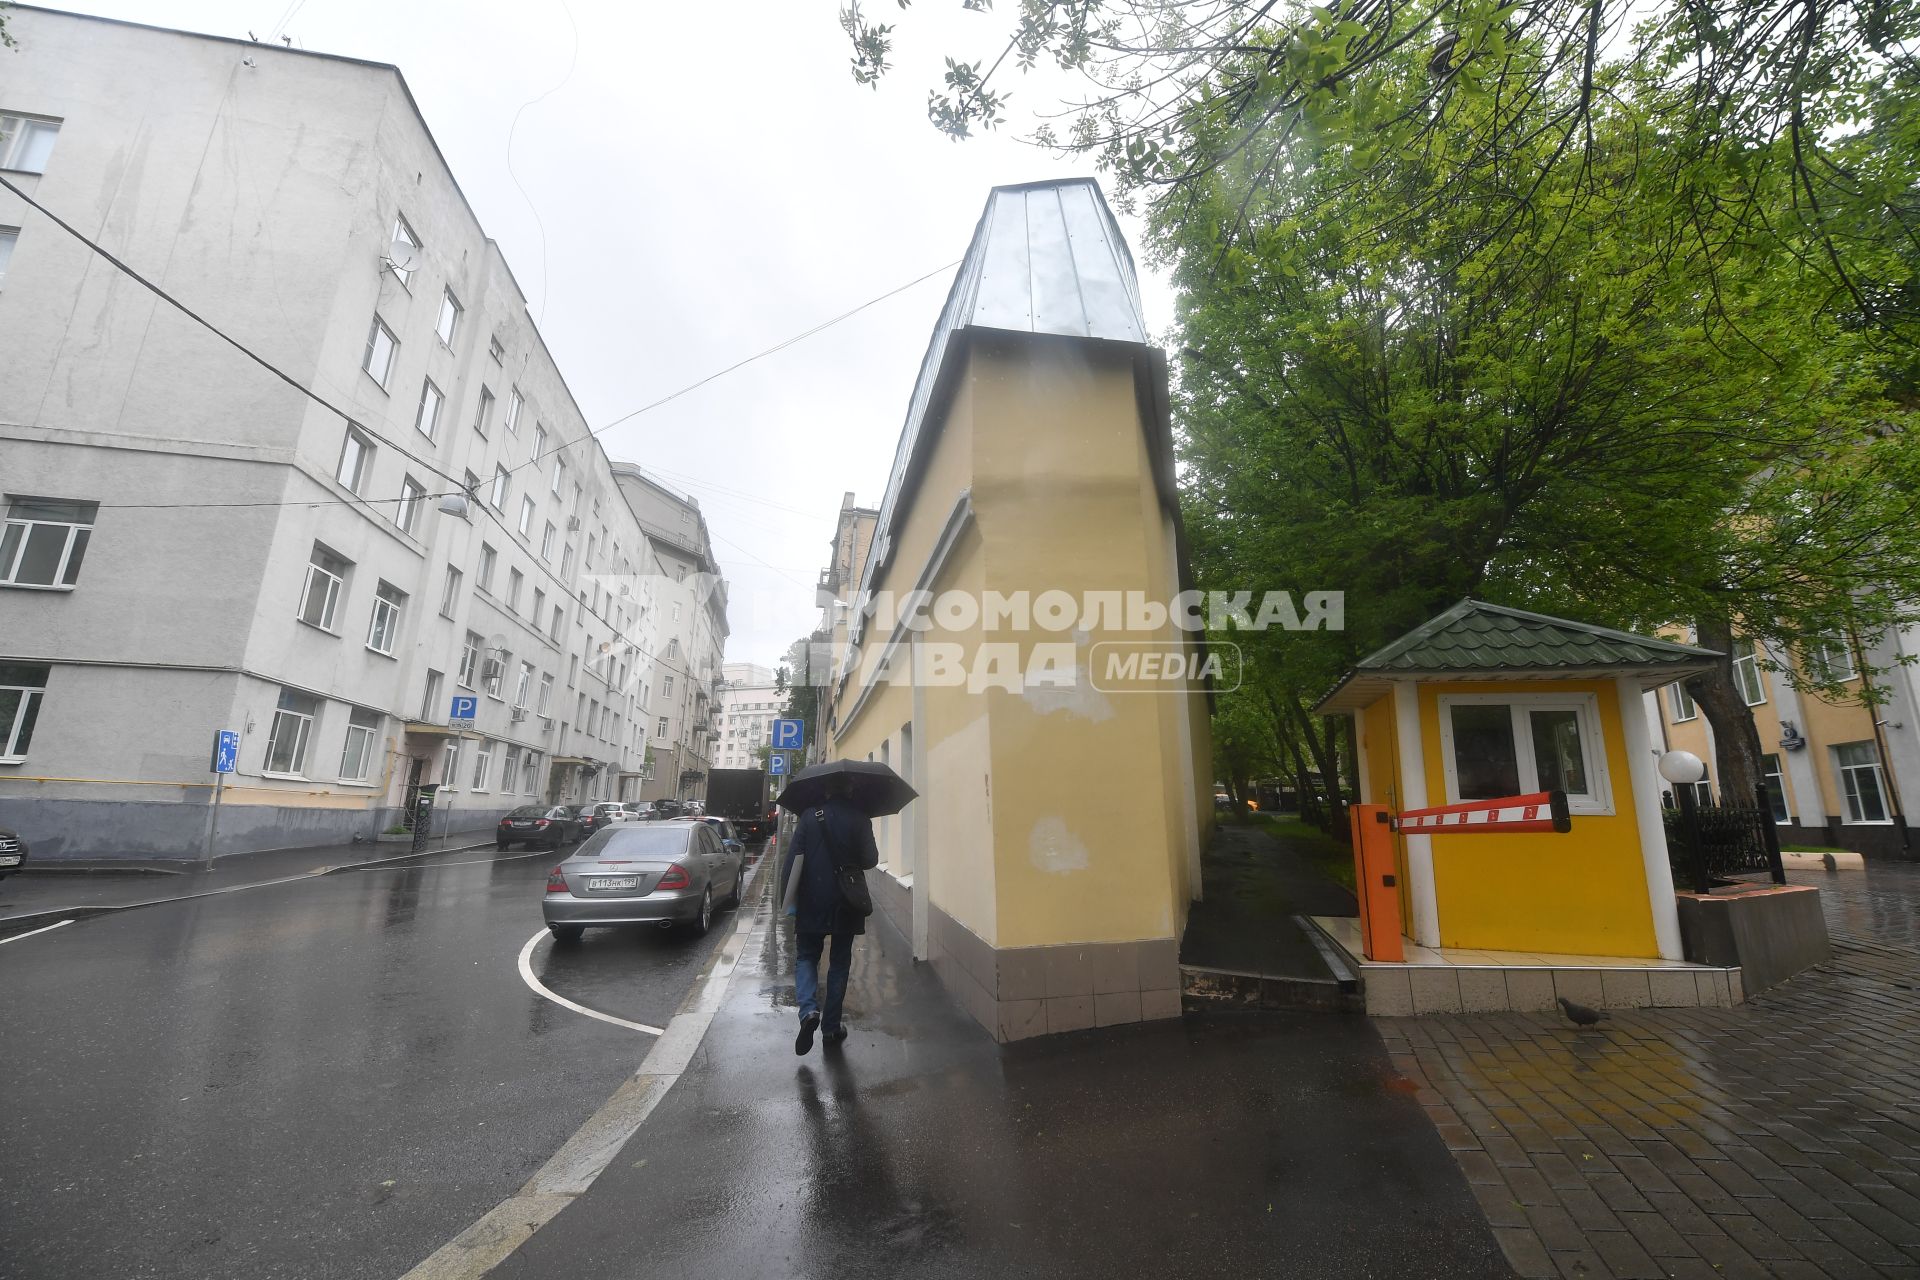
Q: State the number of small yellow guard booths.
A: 1